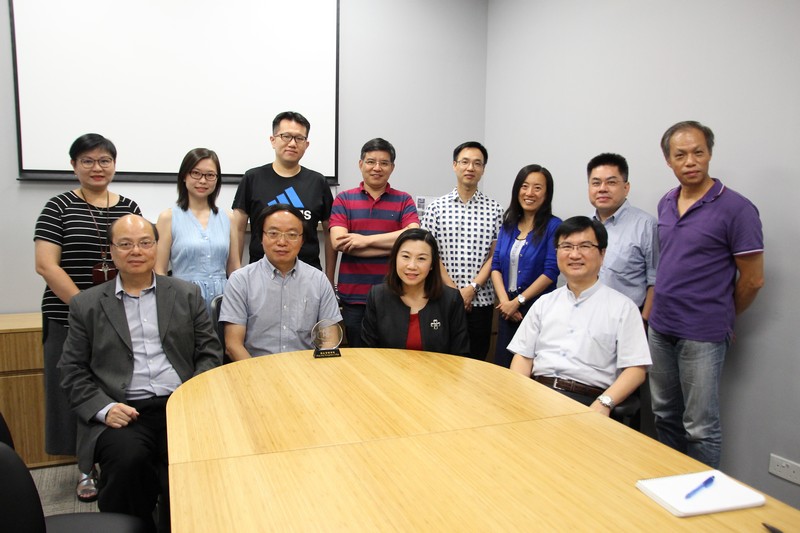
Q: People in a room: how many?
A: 12